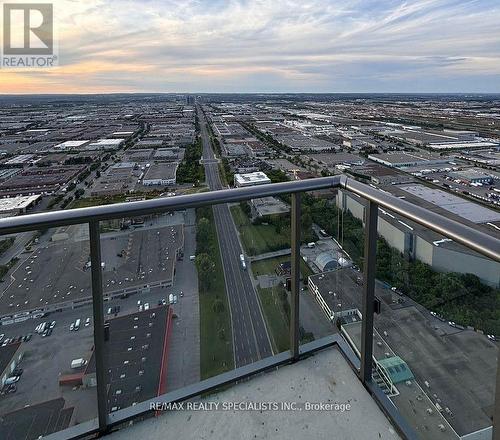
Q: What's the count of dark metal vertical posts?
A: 3